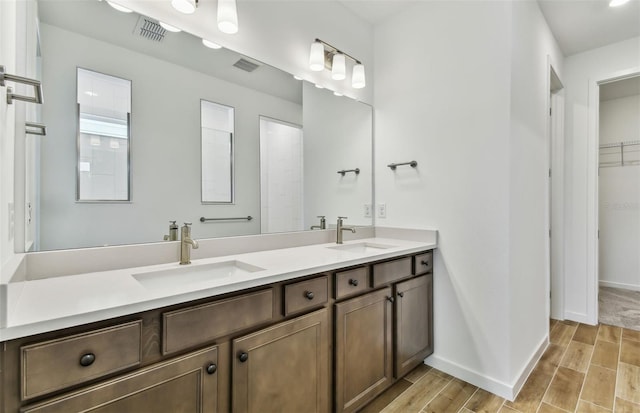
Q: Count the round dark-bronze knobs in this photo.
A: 8